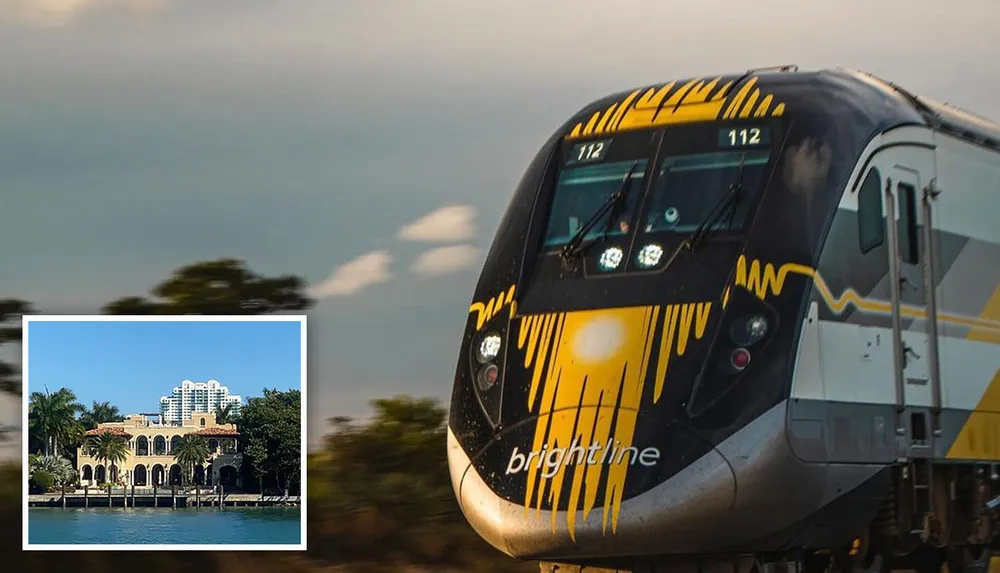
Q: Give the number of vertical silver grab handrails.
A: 2